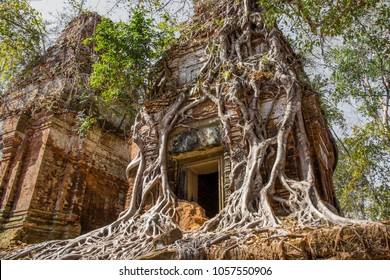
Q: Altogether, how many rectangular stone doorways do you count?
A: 1